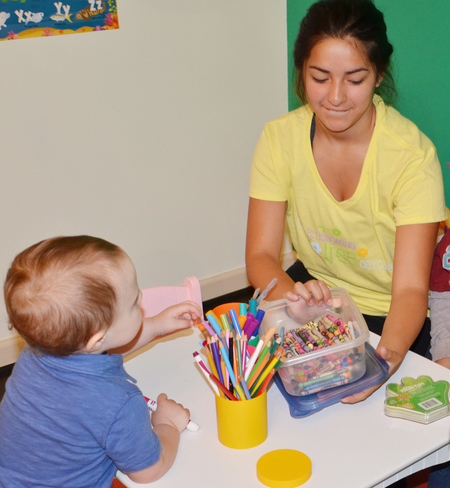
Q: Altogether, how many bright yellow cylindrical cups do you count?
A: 1